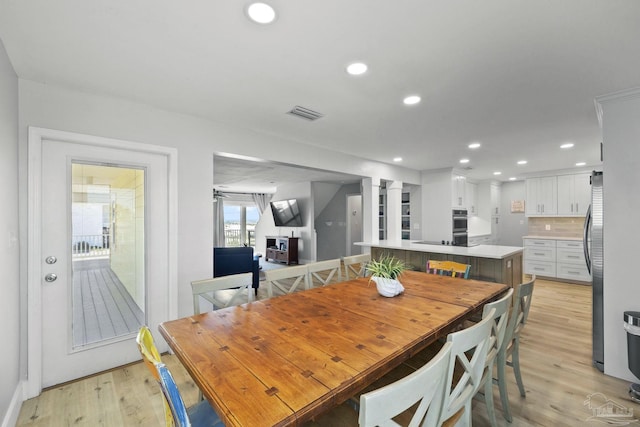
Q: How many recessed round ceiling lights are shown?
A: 11